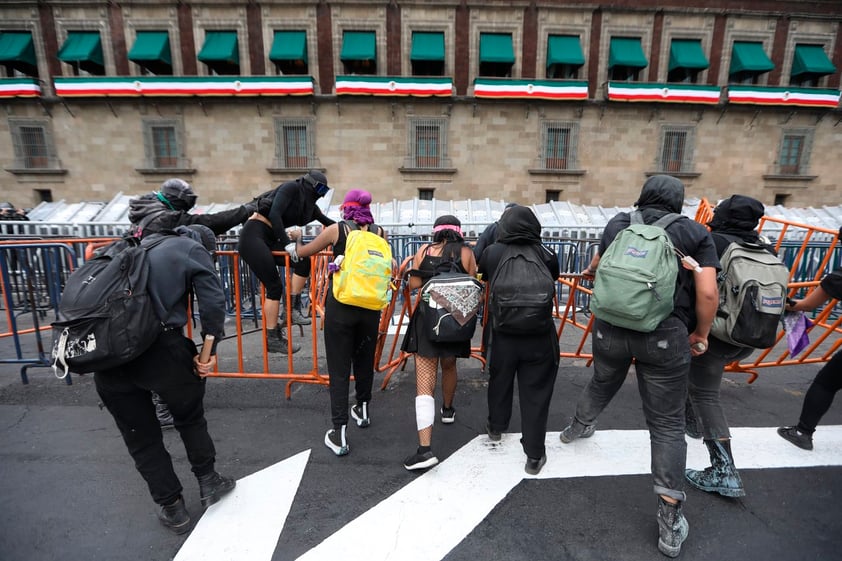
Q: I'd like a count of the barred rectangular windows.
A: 7